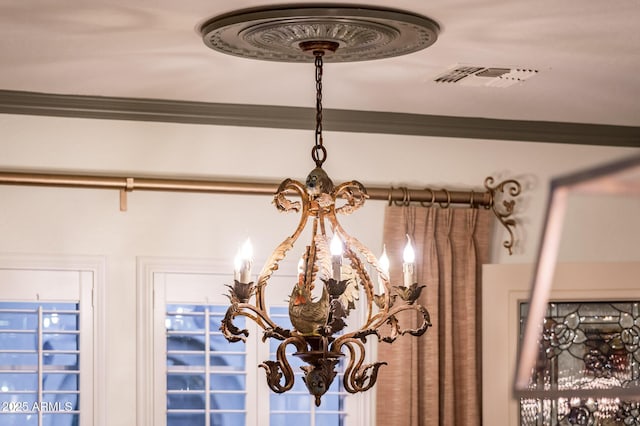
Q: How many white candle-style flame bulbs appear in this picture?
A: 6